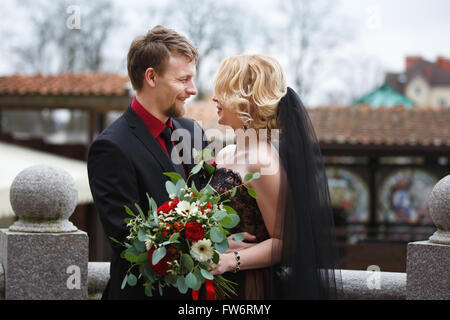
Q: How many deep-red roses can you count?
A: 3